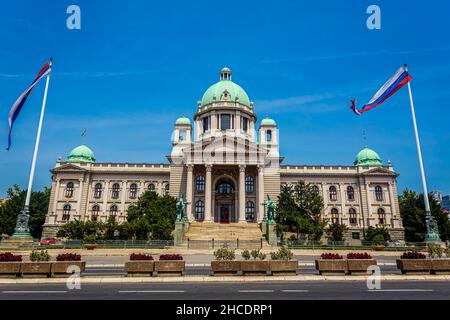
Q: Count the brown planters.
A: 12